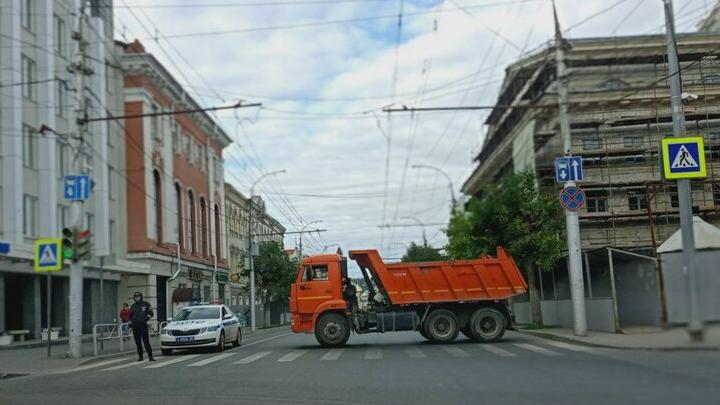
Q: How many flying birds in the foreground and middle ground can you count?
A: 0